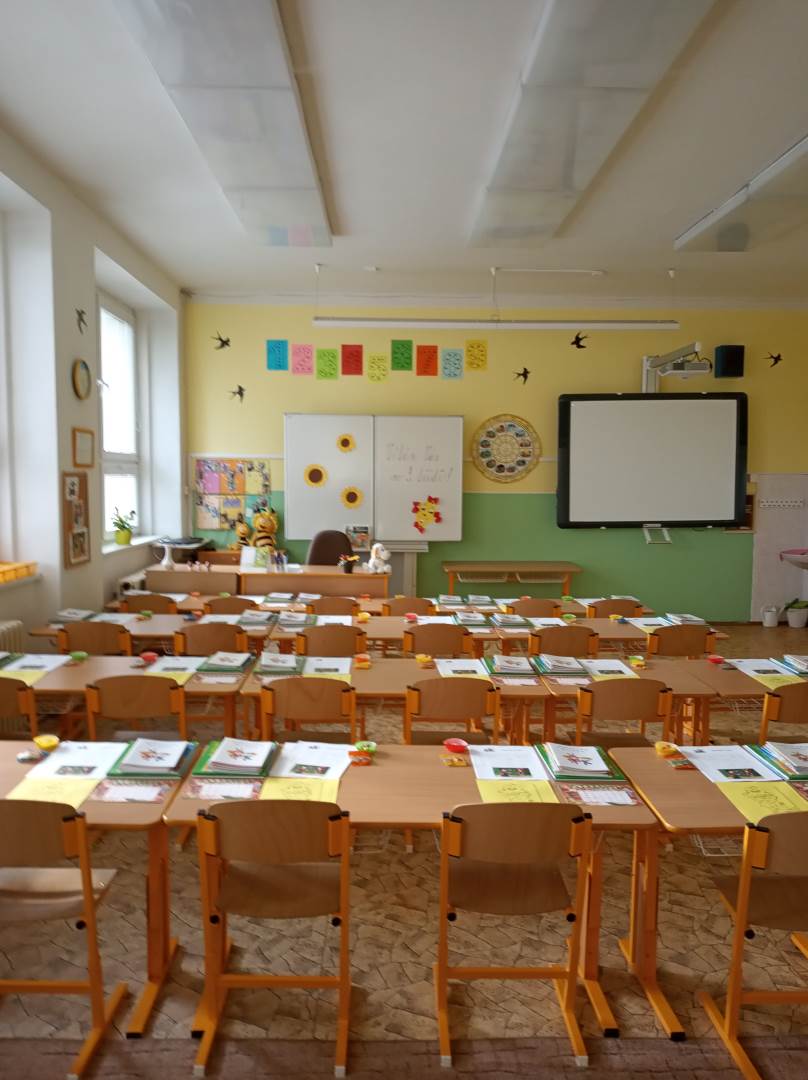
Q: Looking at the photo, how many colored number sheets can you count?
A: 9